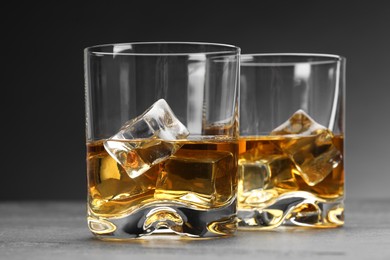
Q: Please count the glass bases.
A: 2